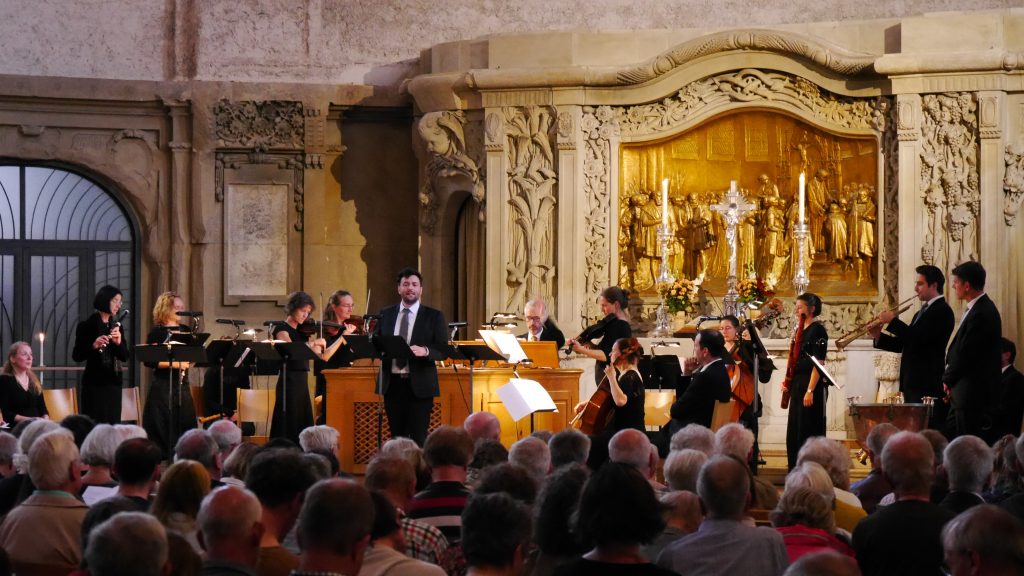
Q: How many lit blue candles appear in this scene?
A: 0